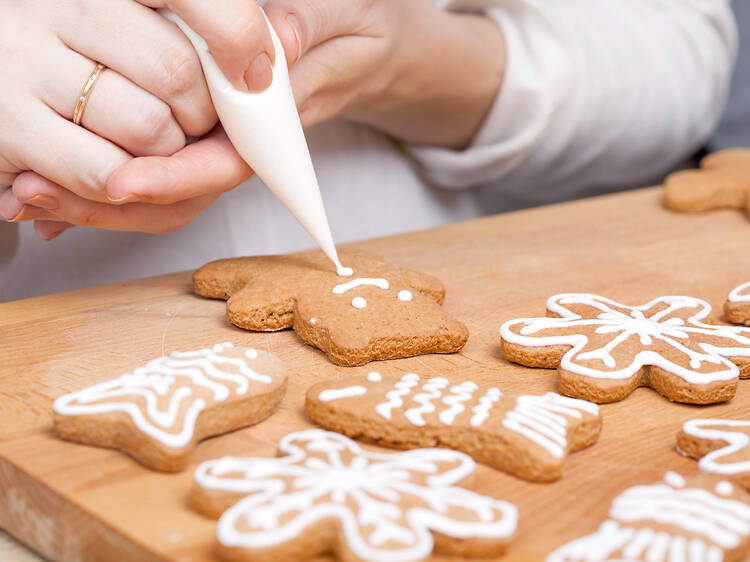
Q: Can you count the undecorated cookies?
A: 1